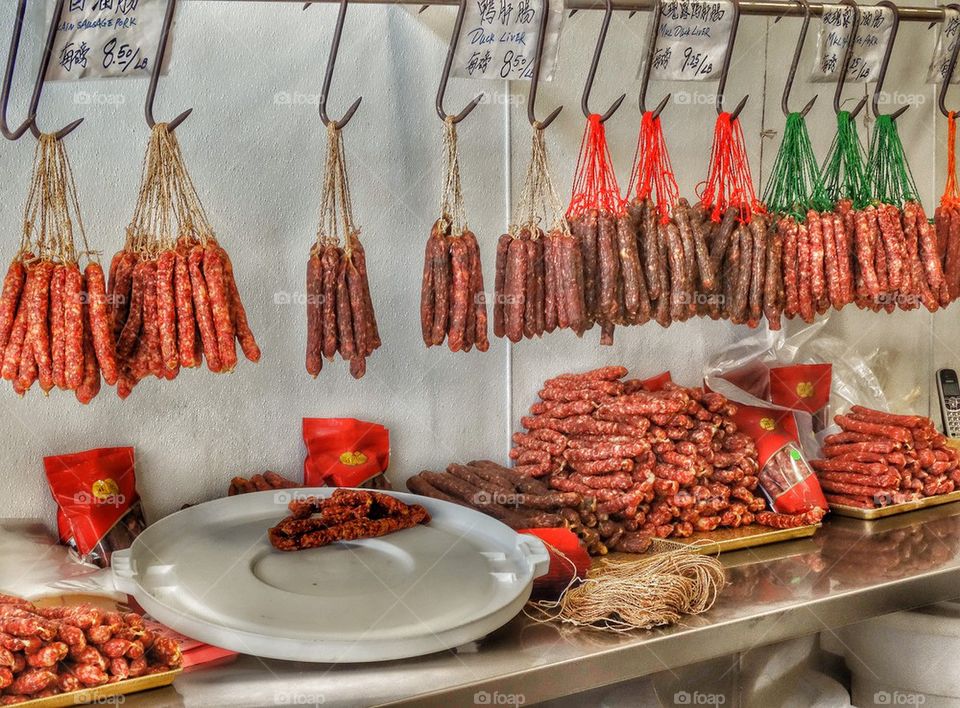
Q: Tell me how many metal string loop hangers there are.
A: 13